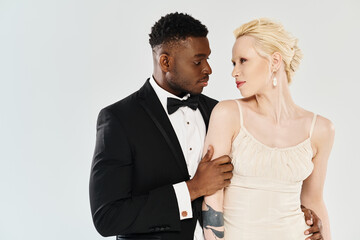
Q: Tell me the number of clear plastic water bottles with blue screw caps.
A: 0